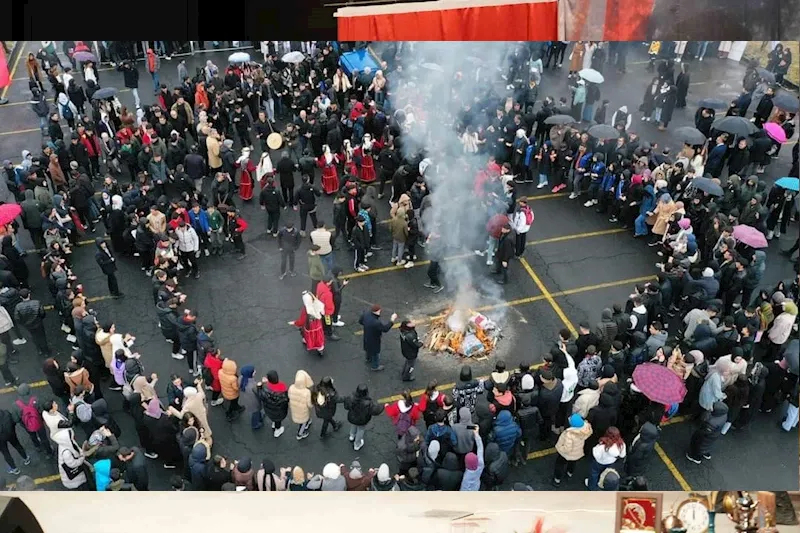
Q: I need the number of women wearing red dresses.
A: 6